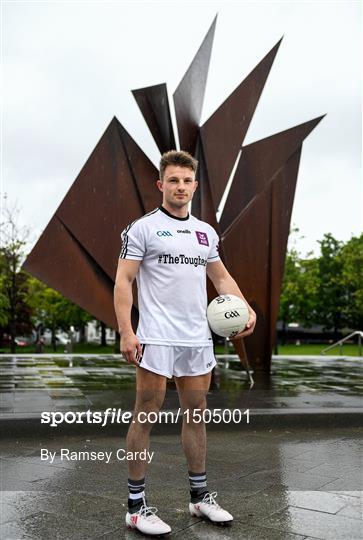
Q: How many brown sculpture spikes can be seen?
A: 5